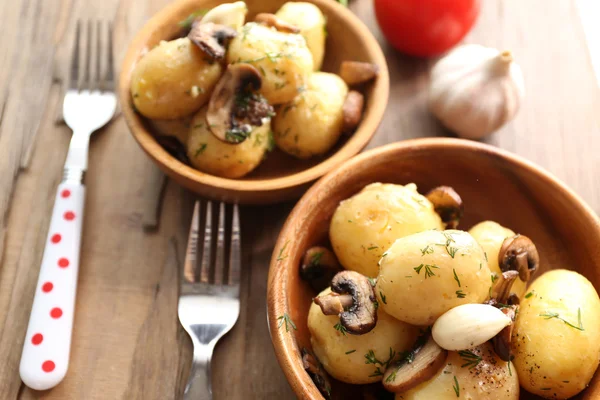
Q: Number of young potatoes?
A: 11